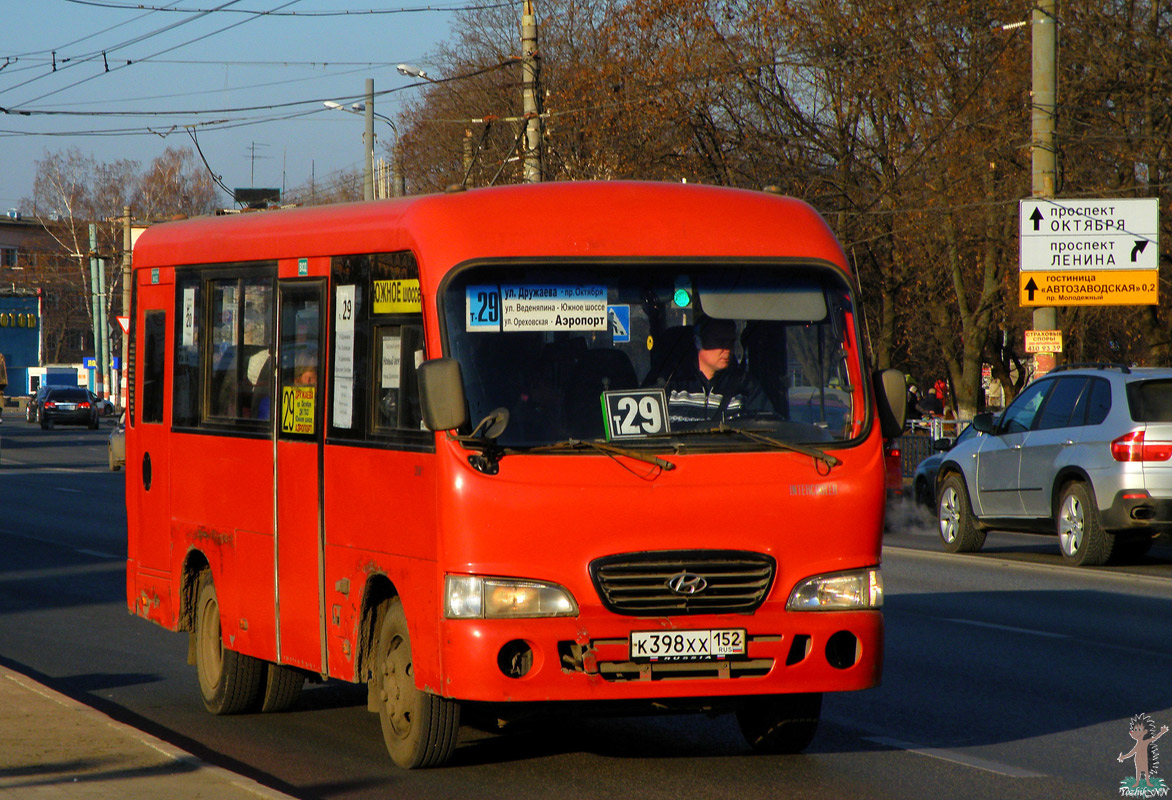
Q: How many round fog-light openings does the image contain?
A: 2